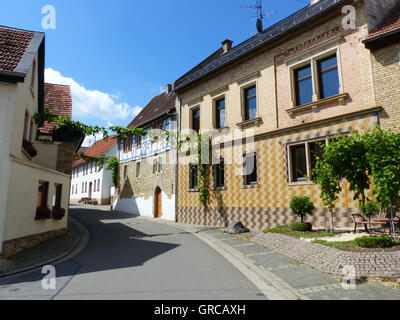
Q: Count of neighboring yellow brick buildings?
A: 2